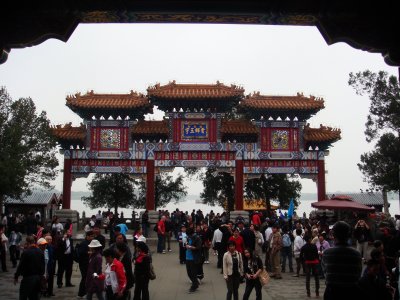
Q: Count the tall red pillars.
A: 4